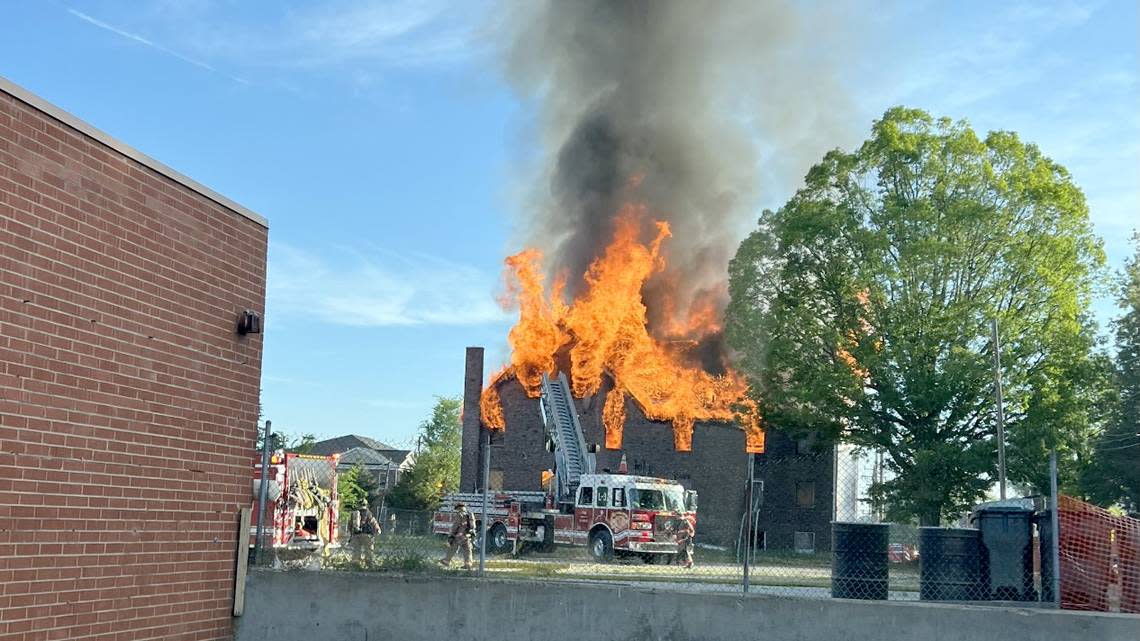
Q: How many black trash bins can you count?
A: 4